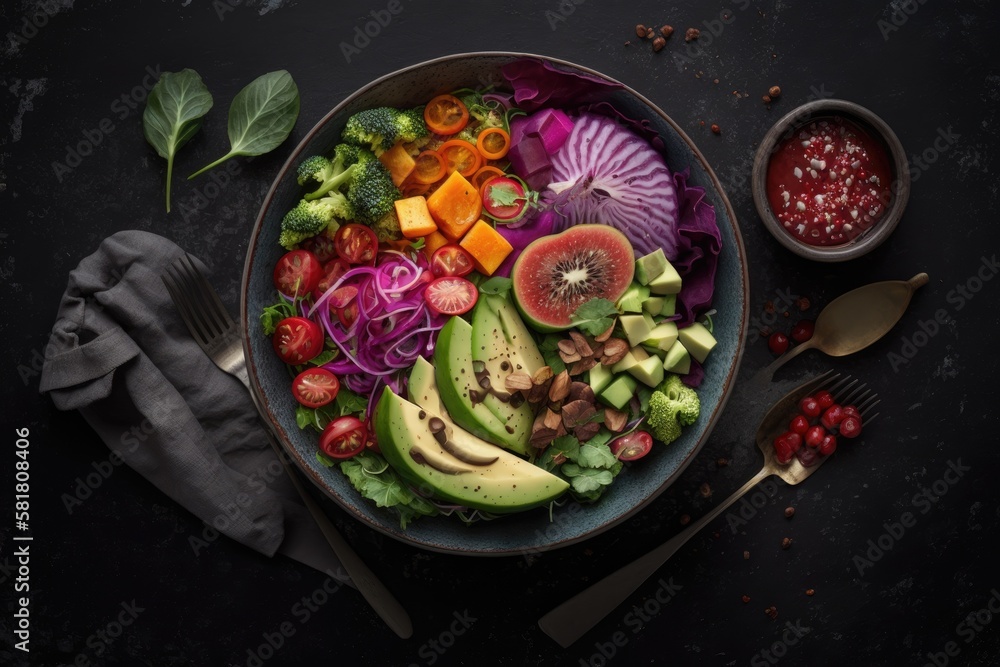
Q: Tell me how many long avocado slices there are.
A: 4